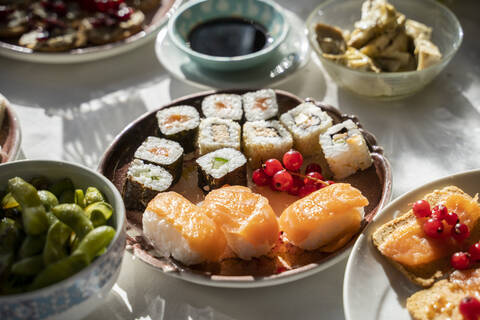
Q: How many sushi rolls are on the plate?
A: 10